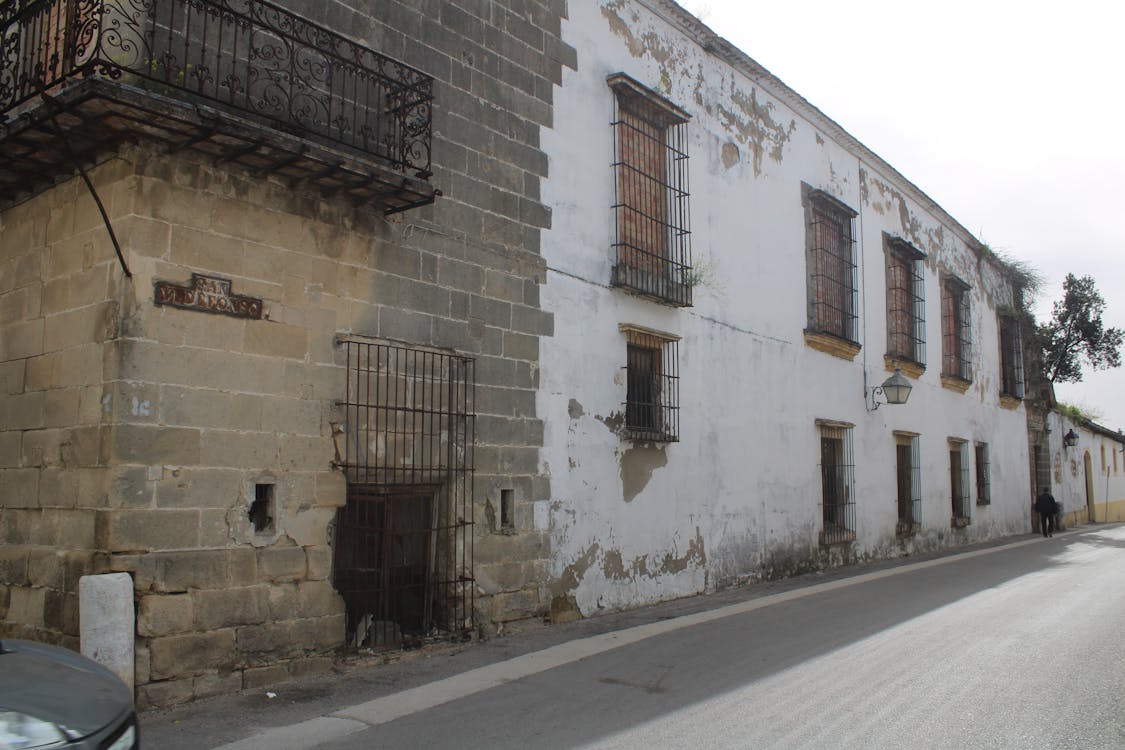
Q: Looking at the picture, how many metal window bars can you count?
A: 11